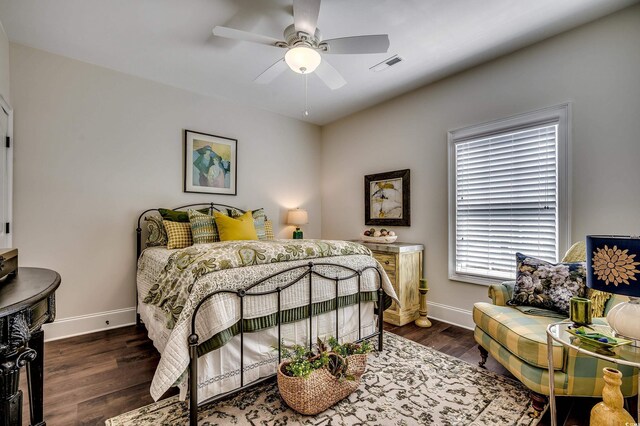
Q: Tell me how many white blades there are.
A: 5